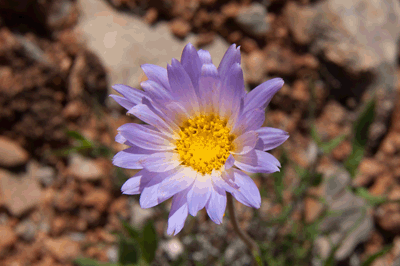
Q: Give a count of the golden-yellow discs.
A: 1